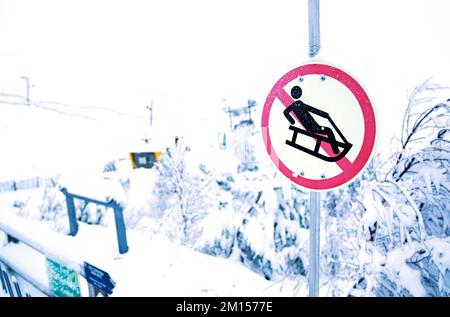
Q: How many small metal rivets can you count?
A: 4